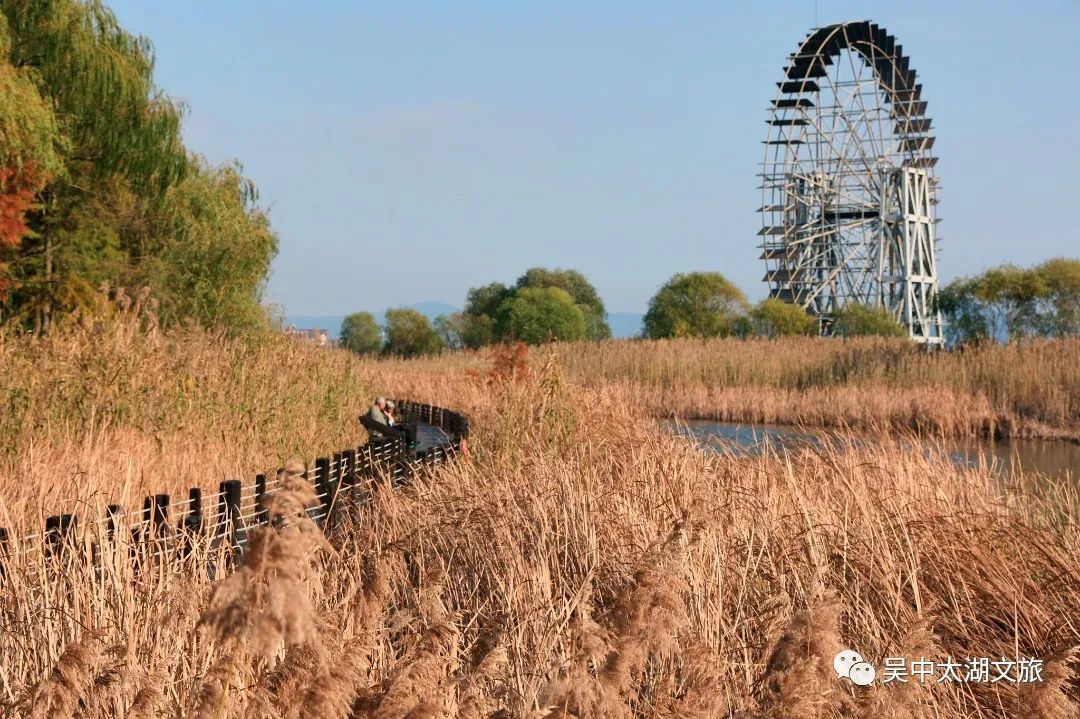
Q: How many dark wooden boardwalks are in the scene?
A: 1